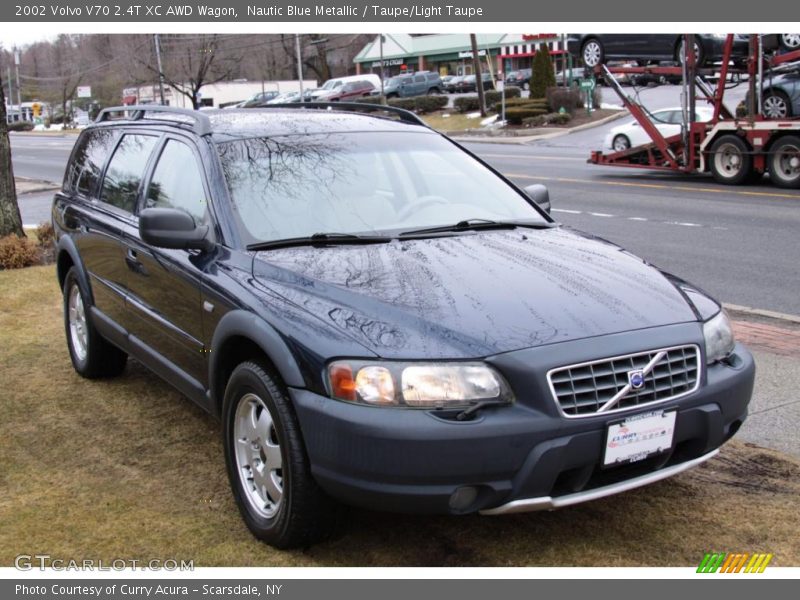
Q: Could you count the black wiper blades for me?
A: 2